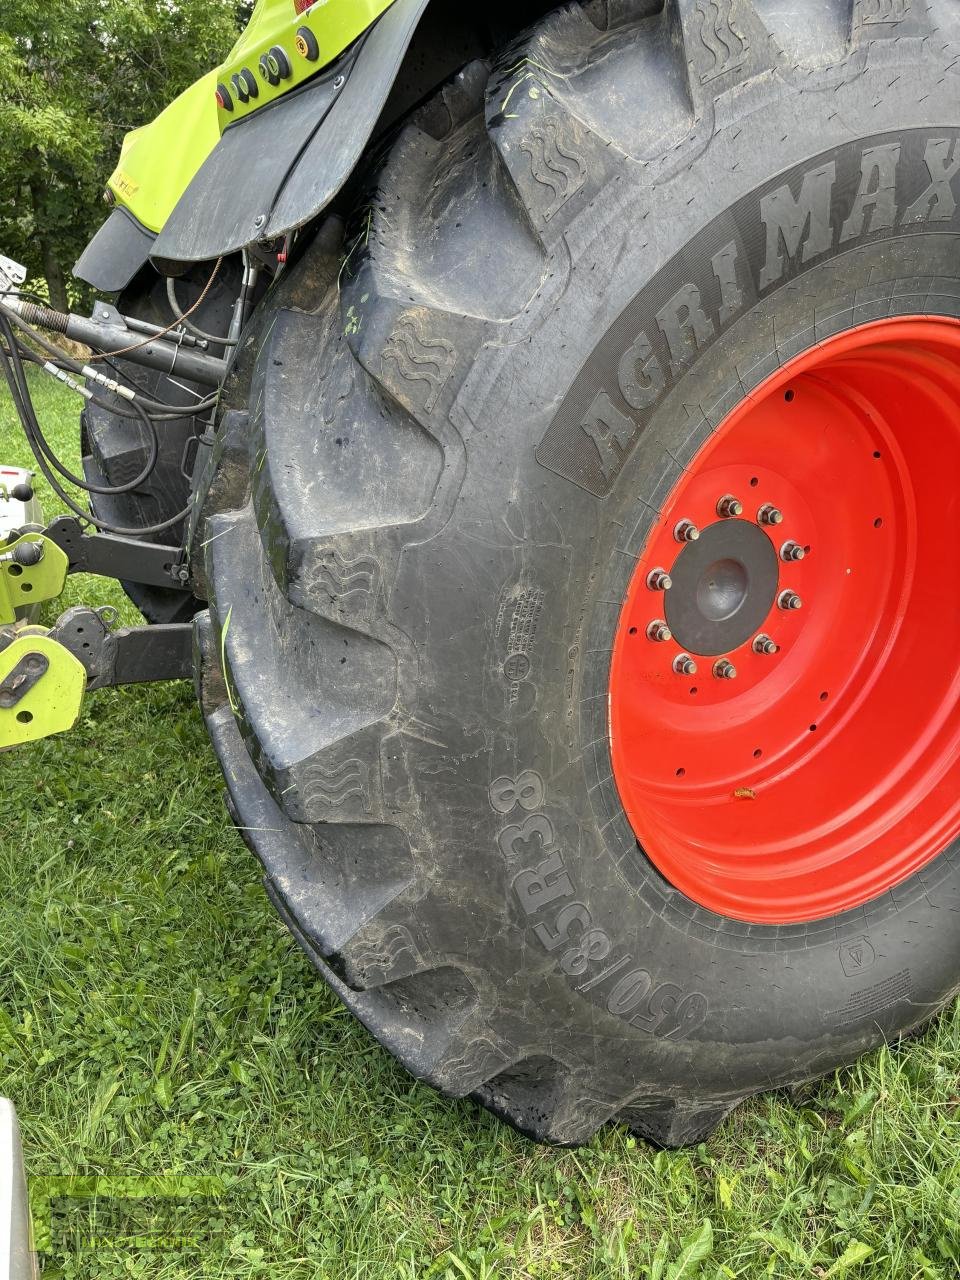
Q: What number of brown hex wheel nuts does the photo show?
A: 10